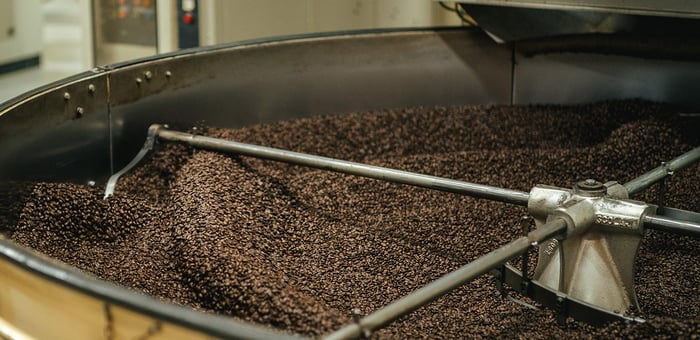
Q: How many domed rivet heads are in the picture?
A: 6